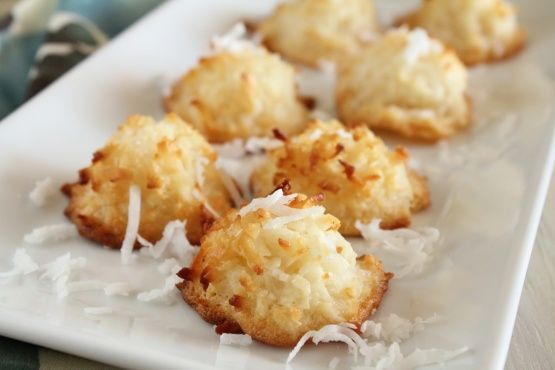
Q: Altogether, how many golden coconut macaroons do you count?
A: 7